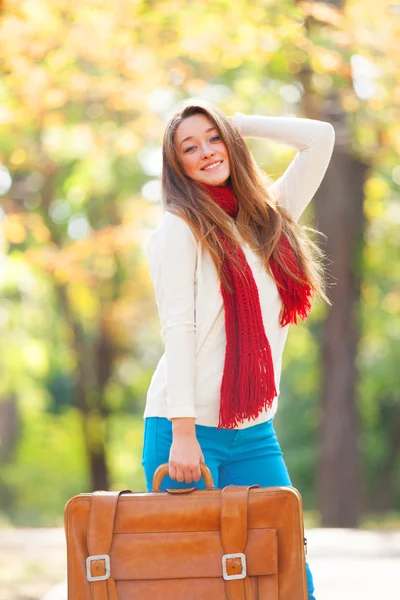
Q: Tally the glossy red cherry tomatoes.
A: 0